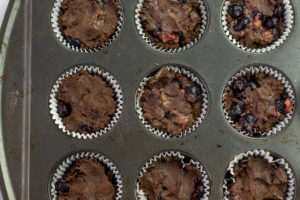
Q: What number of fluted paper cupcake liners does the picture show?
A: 9